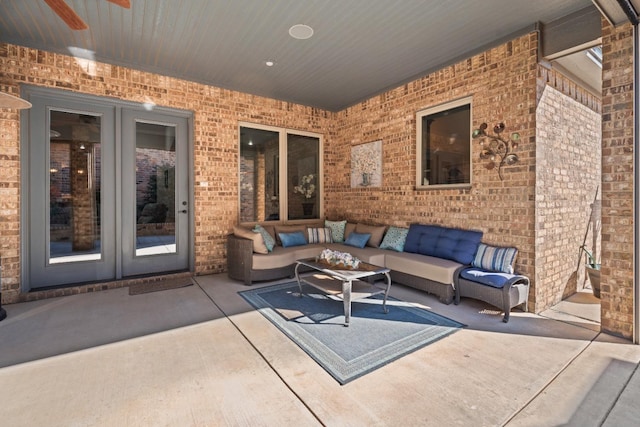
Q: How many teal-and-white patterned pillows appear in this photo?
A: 3